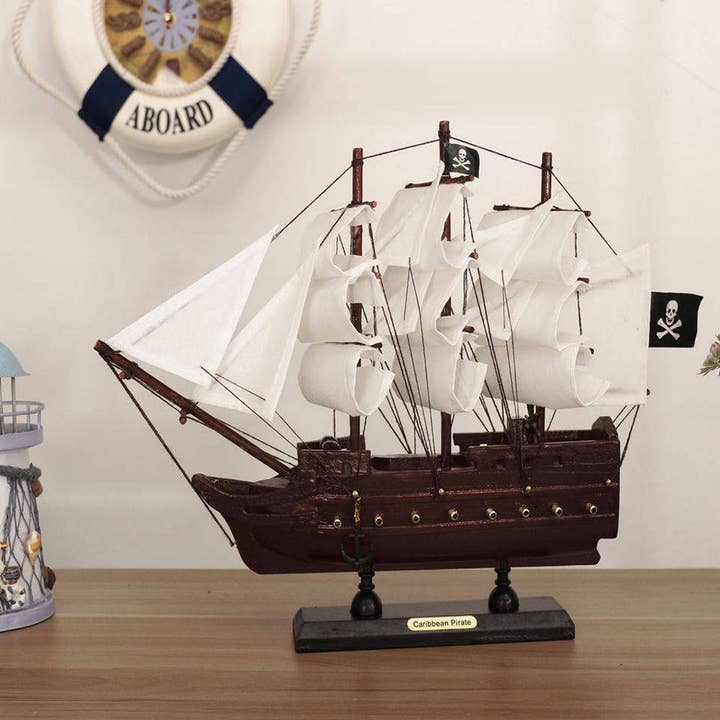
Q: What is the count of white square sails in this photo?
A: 9